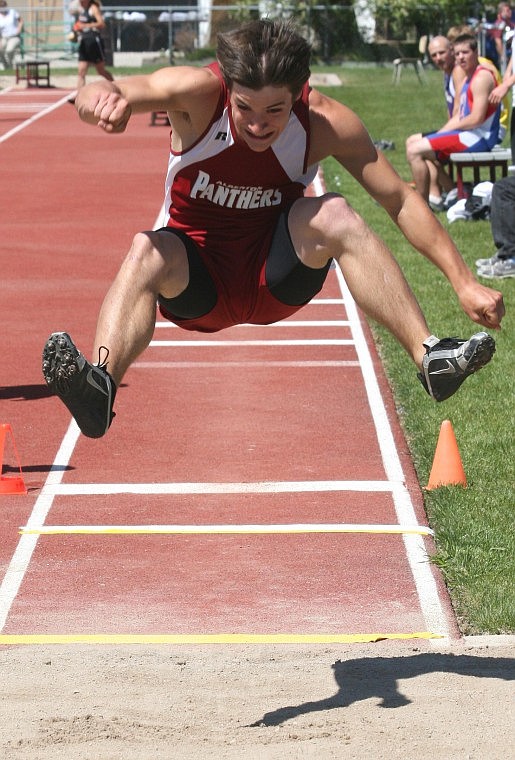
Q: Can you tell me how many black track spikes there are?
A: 2